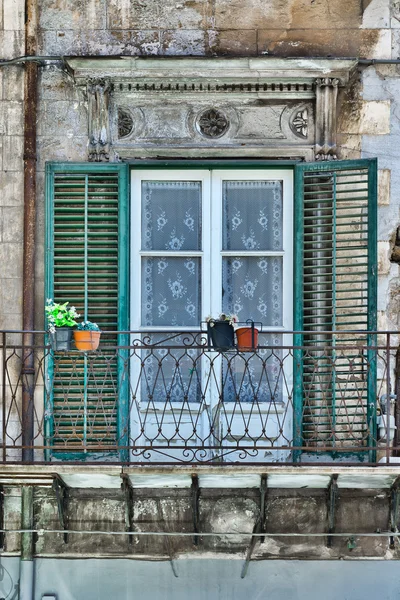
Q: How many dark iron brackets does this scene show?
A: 6